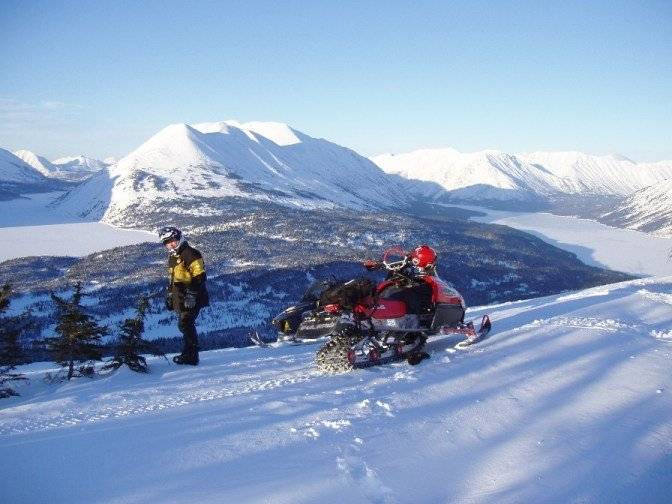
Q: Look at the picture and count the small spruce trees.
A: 3